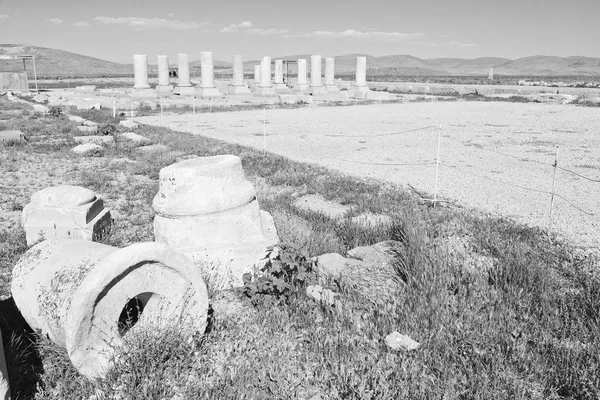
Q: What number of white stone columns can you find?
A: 12